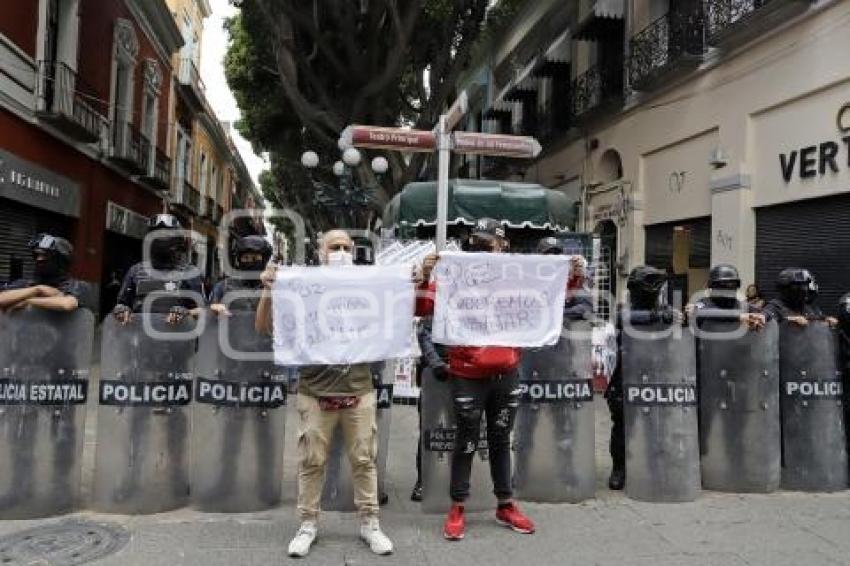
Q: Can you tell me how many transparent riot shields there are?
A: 9